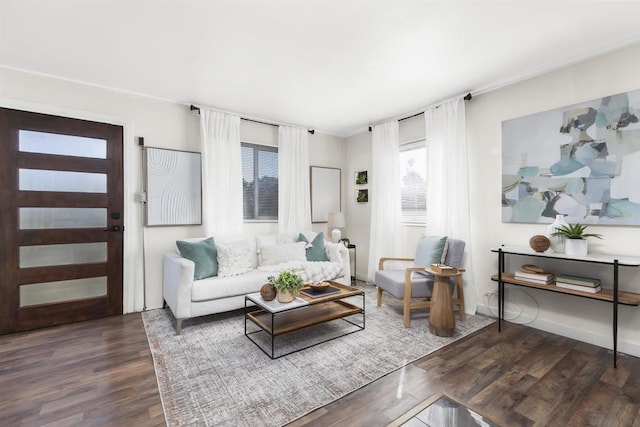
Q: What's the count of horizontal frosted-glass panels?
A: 5